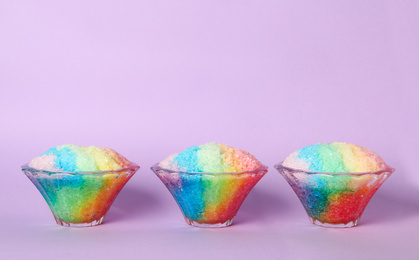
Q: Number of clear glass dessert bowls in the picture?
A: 3